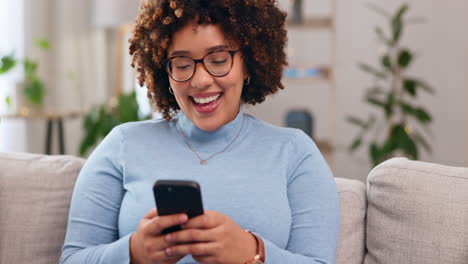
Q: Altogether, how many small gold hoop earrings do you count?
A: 2